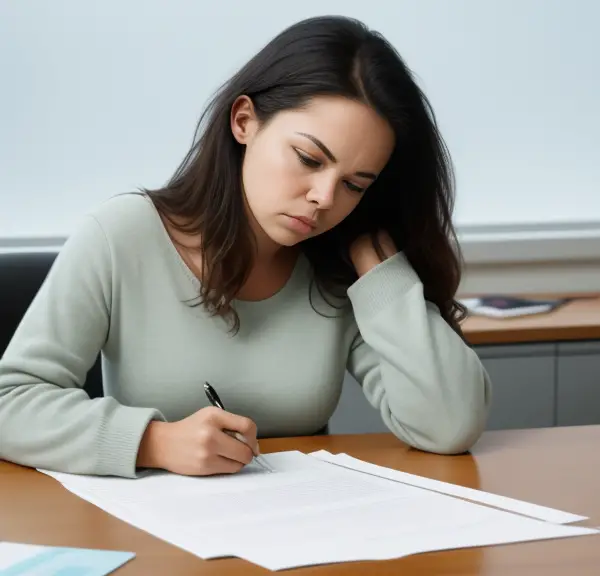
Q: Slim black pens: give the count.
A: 1